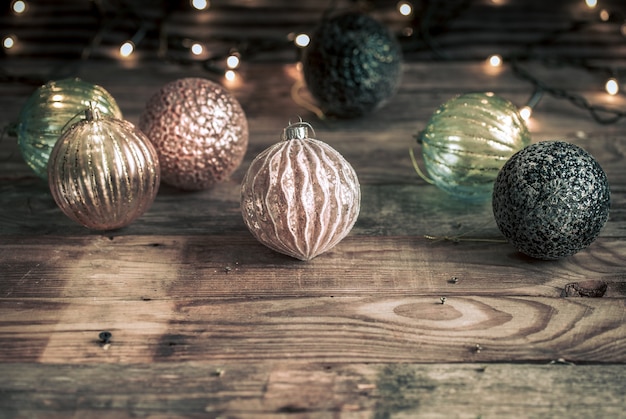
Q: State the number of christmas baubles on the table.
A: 7